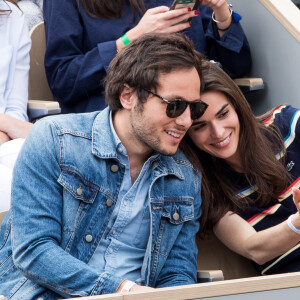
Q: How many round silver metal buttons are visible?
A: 5